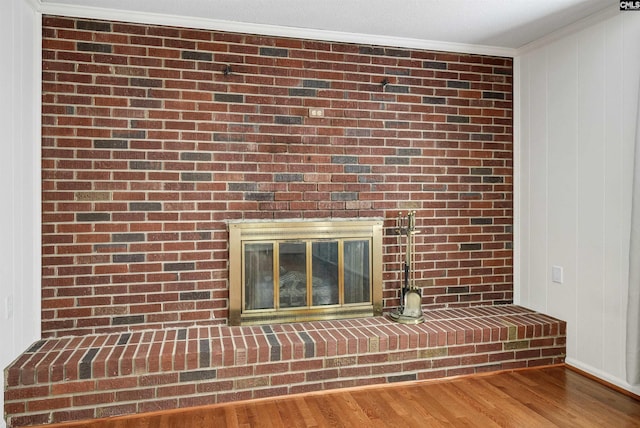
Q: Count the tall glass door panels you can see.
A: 4